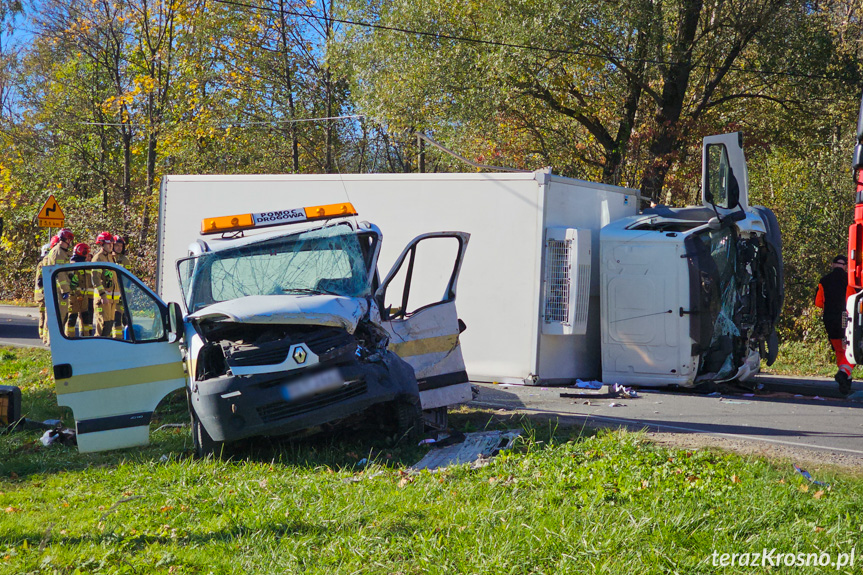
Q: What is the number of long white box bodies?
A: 1